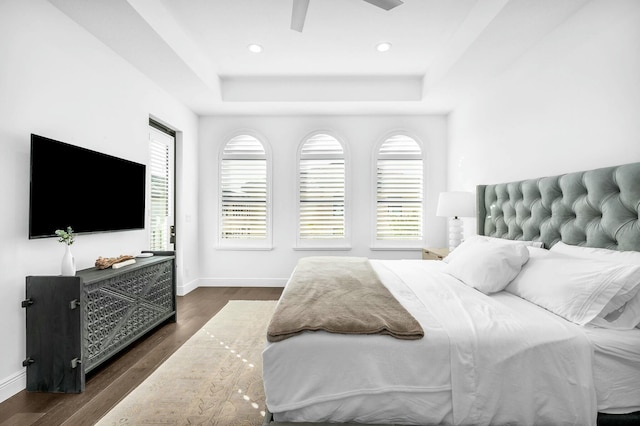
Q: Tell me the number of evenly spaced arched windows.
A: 3